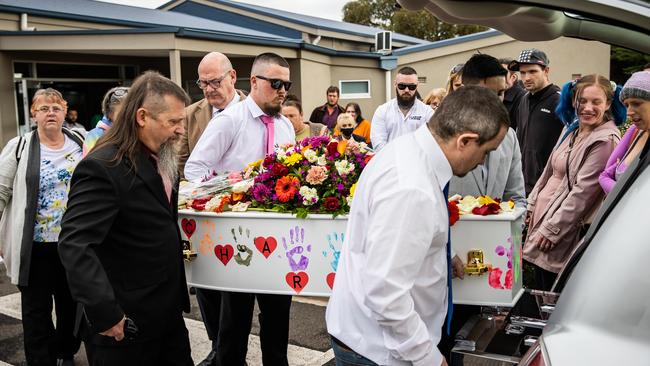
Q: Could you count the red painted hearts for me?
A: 5